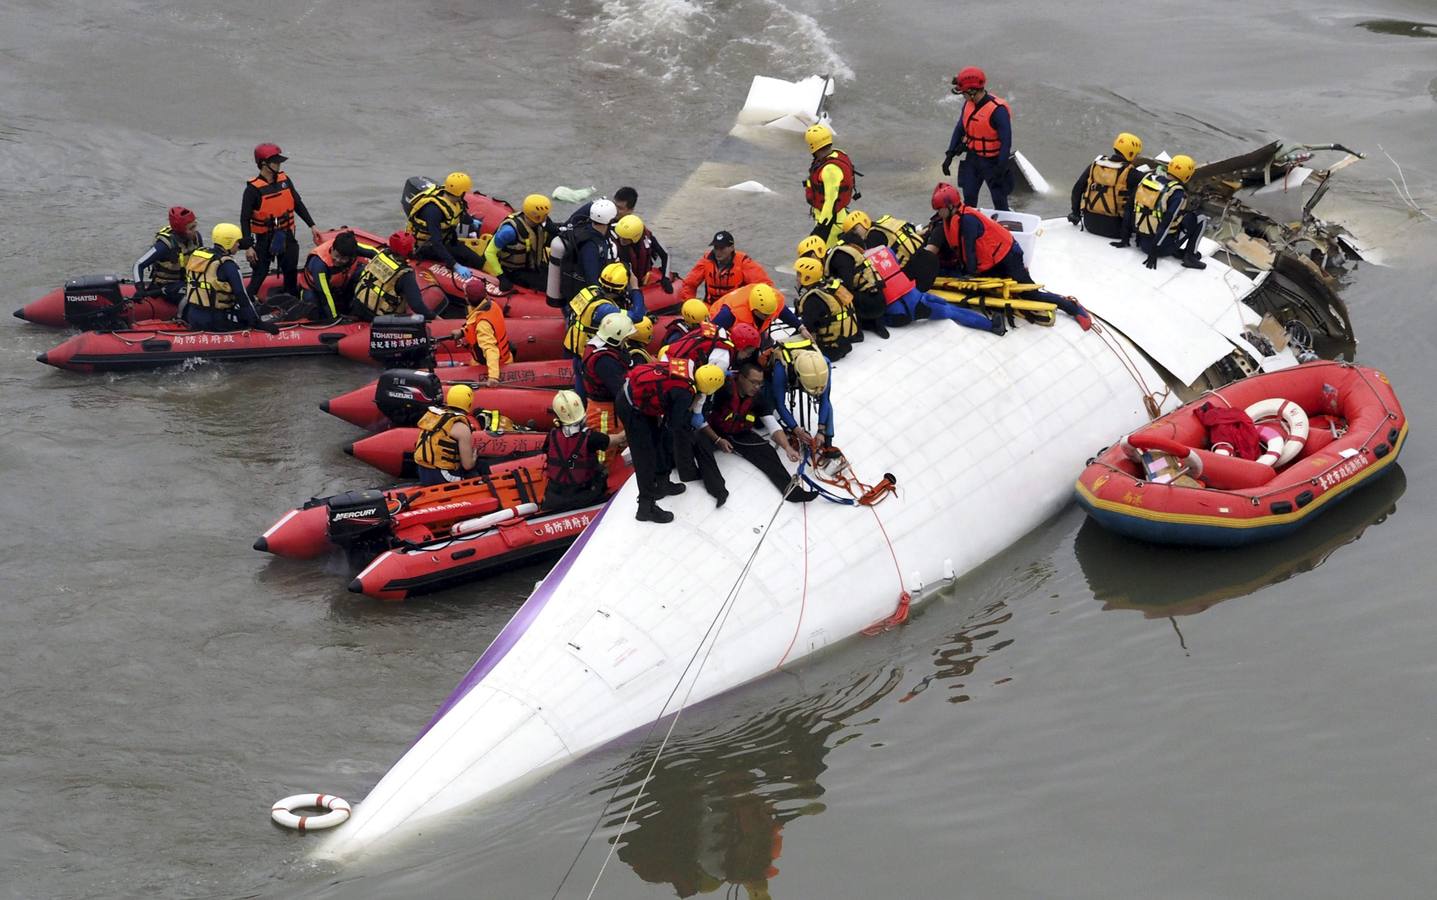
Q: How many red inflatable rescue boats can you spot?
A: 6